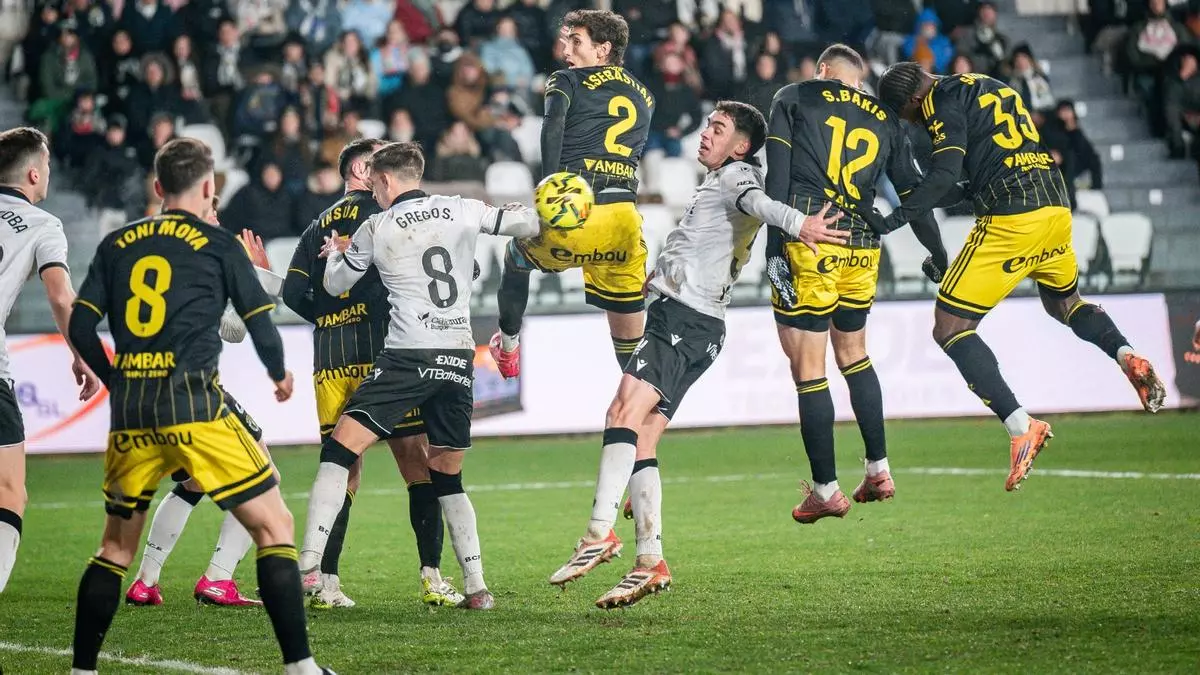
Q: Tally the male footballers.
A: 9